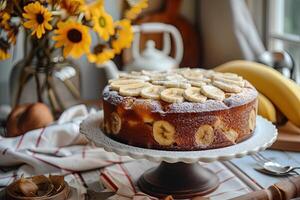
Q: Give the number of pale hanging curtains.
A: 1